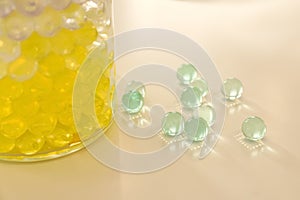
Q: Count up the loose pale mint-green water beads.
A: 10